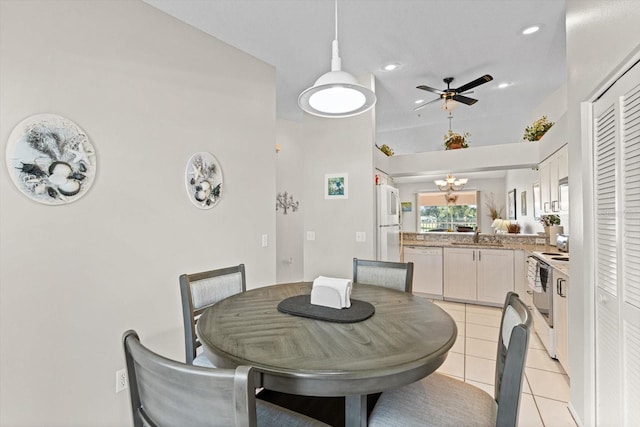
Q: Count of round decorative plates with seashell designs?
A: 2